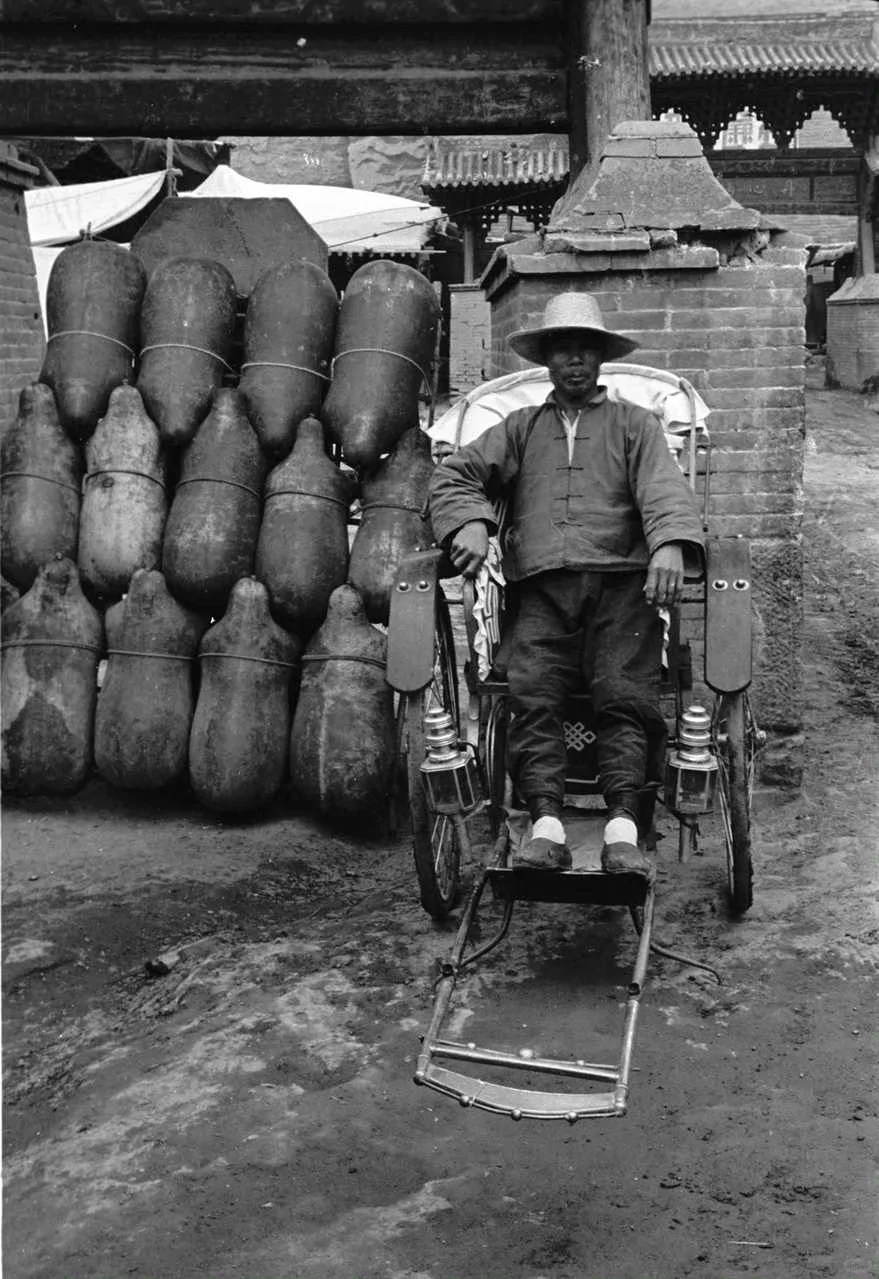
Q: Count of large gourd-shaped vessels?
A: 13